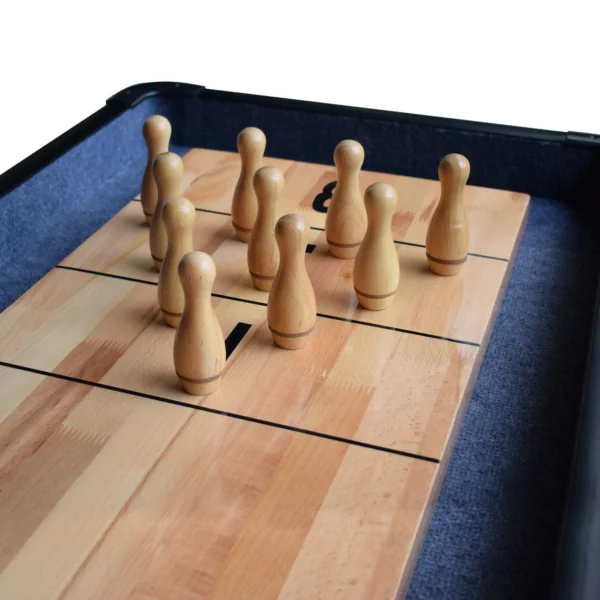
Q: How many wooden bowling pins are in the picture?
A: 10